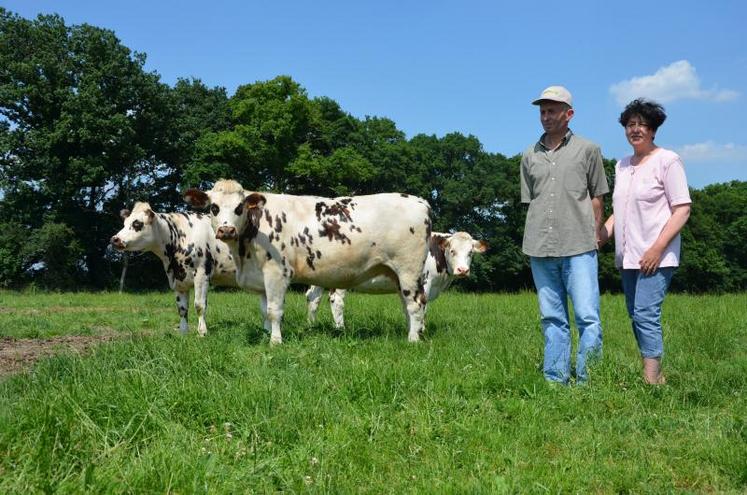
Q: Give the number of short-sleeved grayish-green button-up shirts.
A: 1